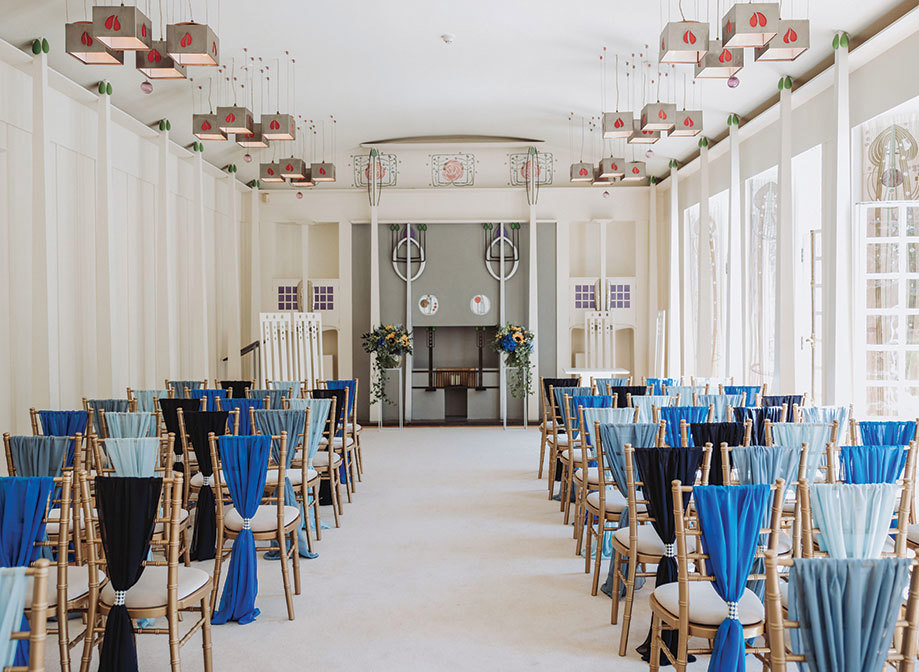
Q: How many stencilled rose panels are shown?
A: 3